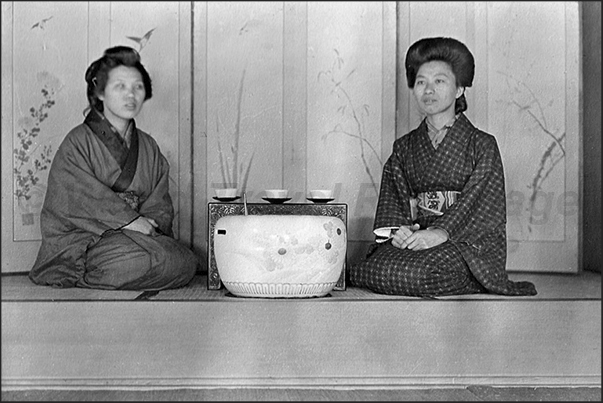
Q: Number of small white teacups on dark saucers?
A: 3